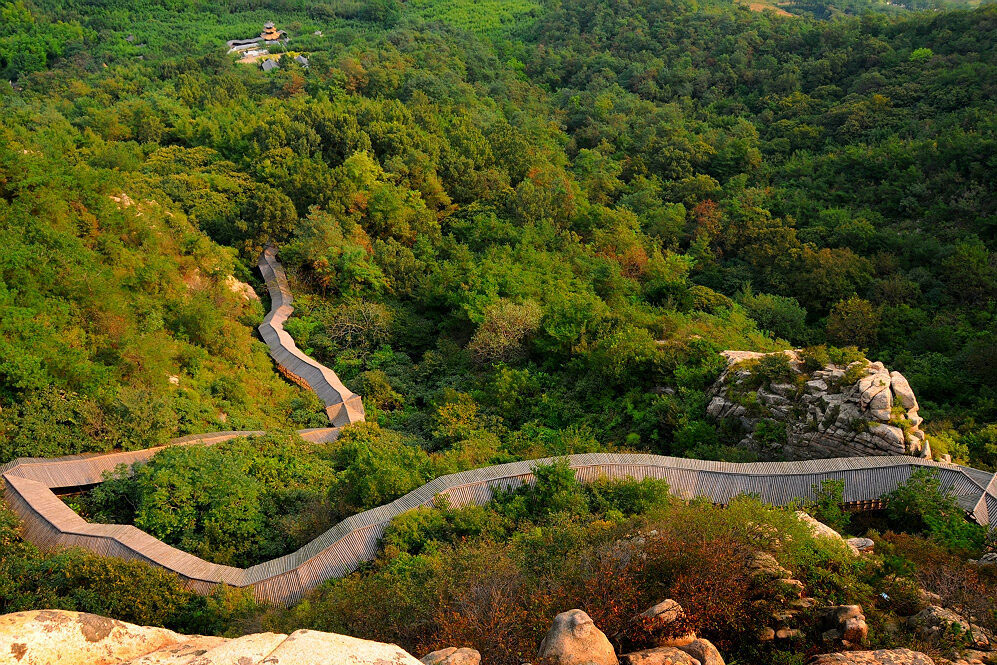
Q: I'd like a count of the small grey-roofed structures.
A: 2